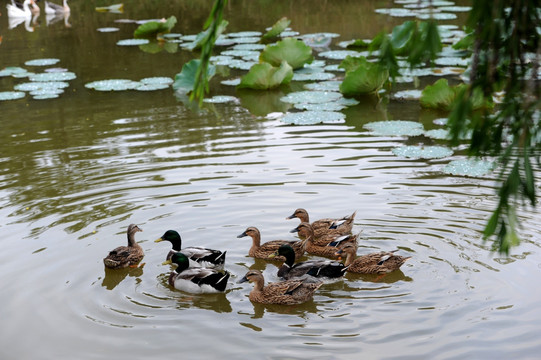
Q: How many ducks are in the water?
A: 9